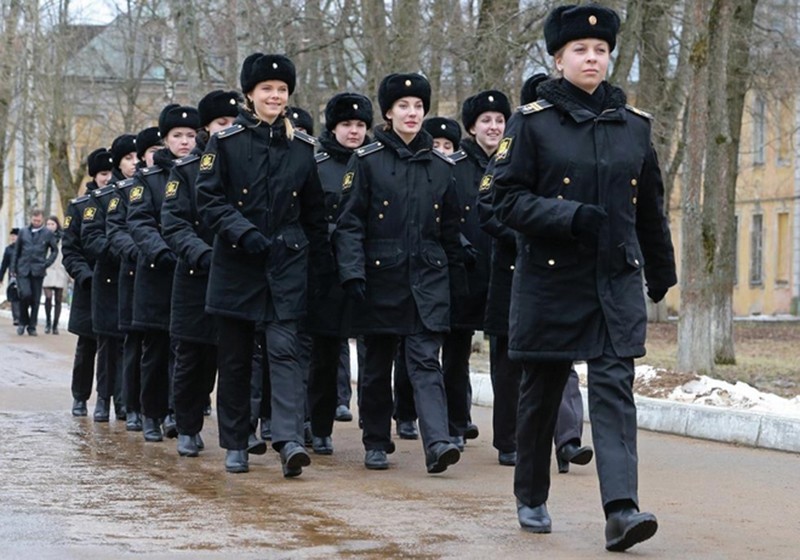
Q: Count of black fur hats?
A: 13